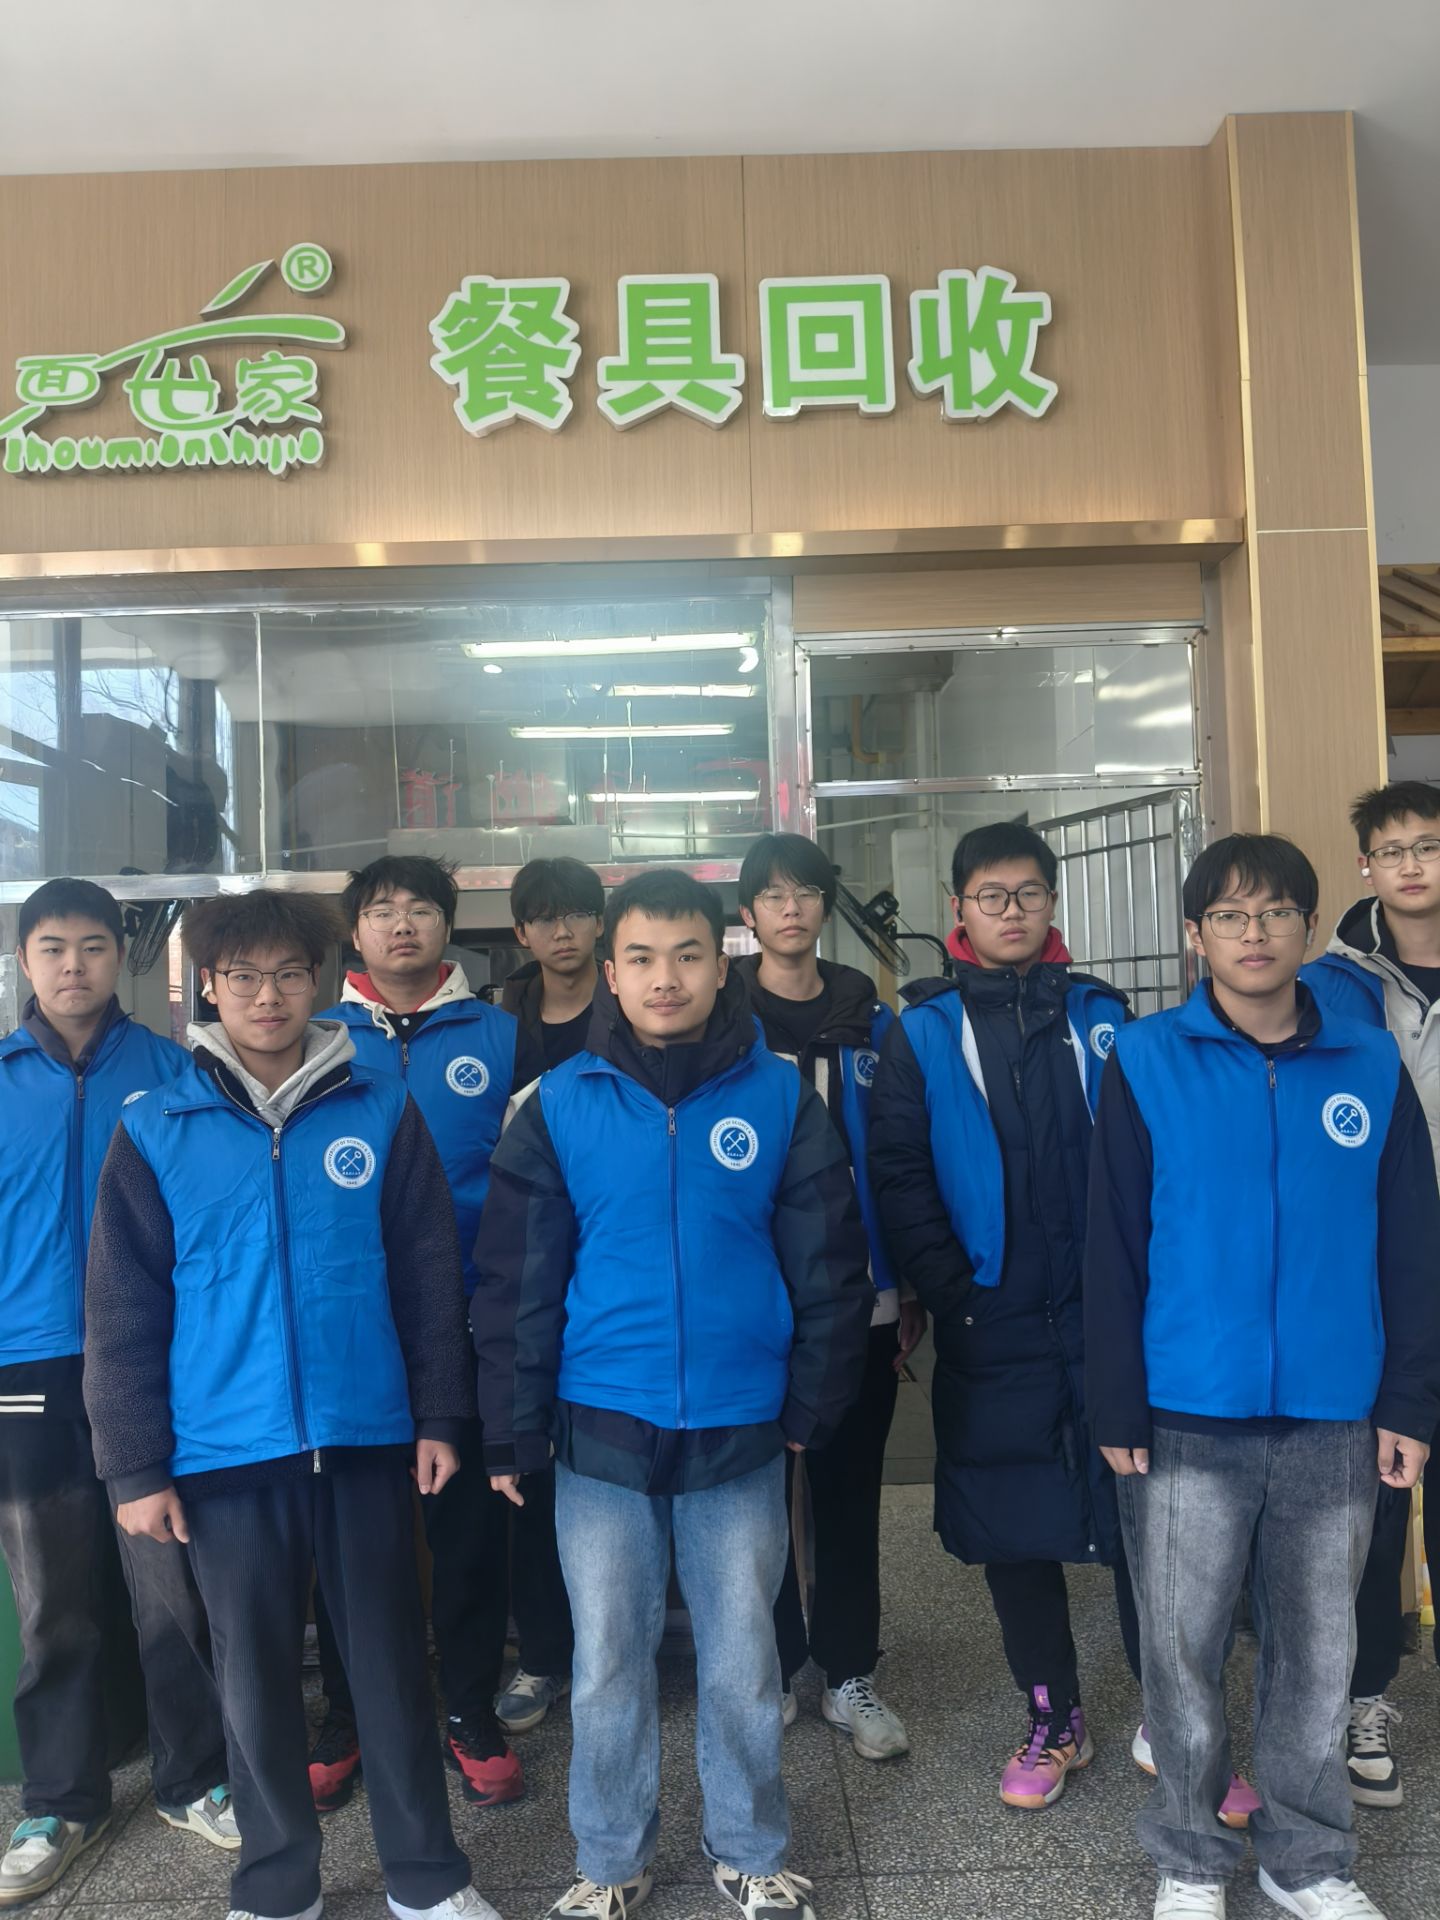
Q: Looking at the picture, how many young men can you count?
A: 9